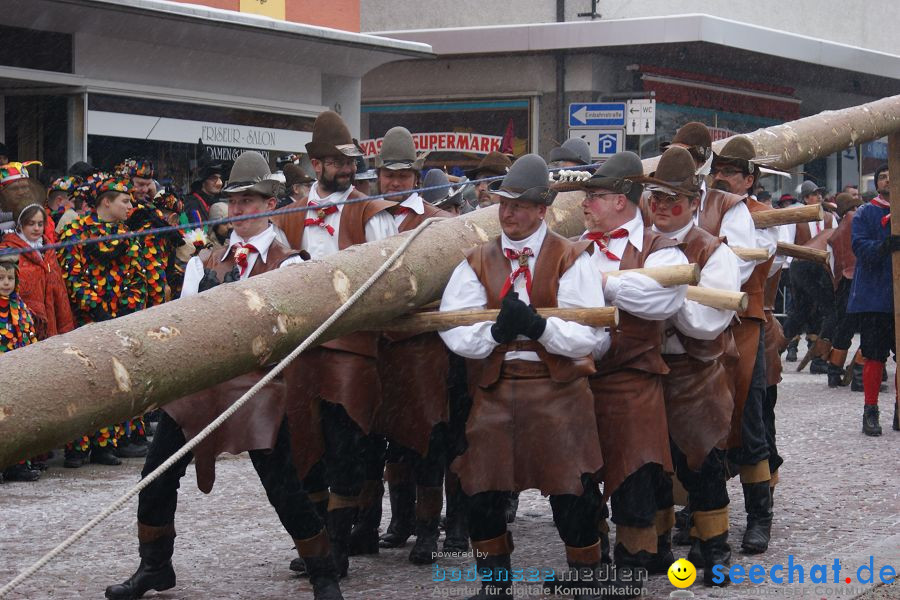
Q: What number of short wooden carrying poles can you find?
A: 6